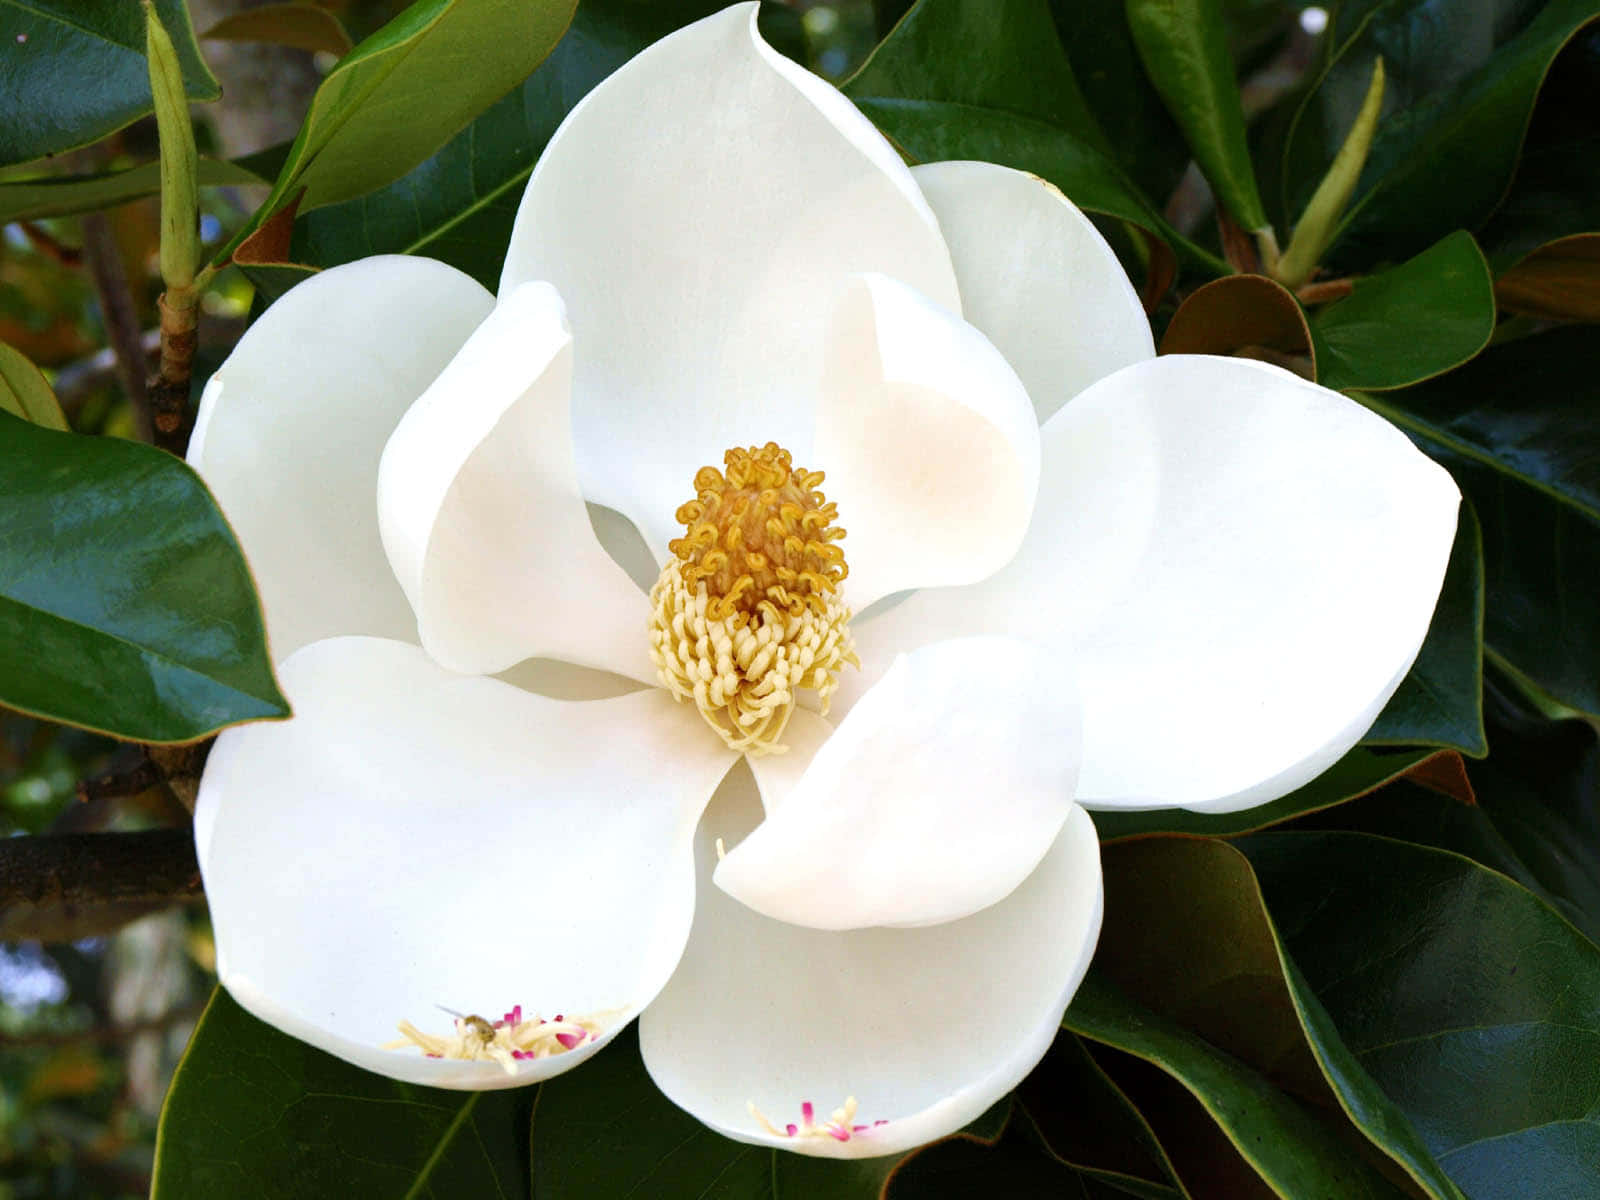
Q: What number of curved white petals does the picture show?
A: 9